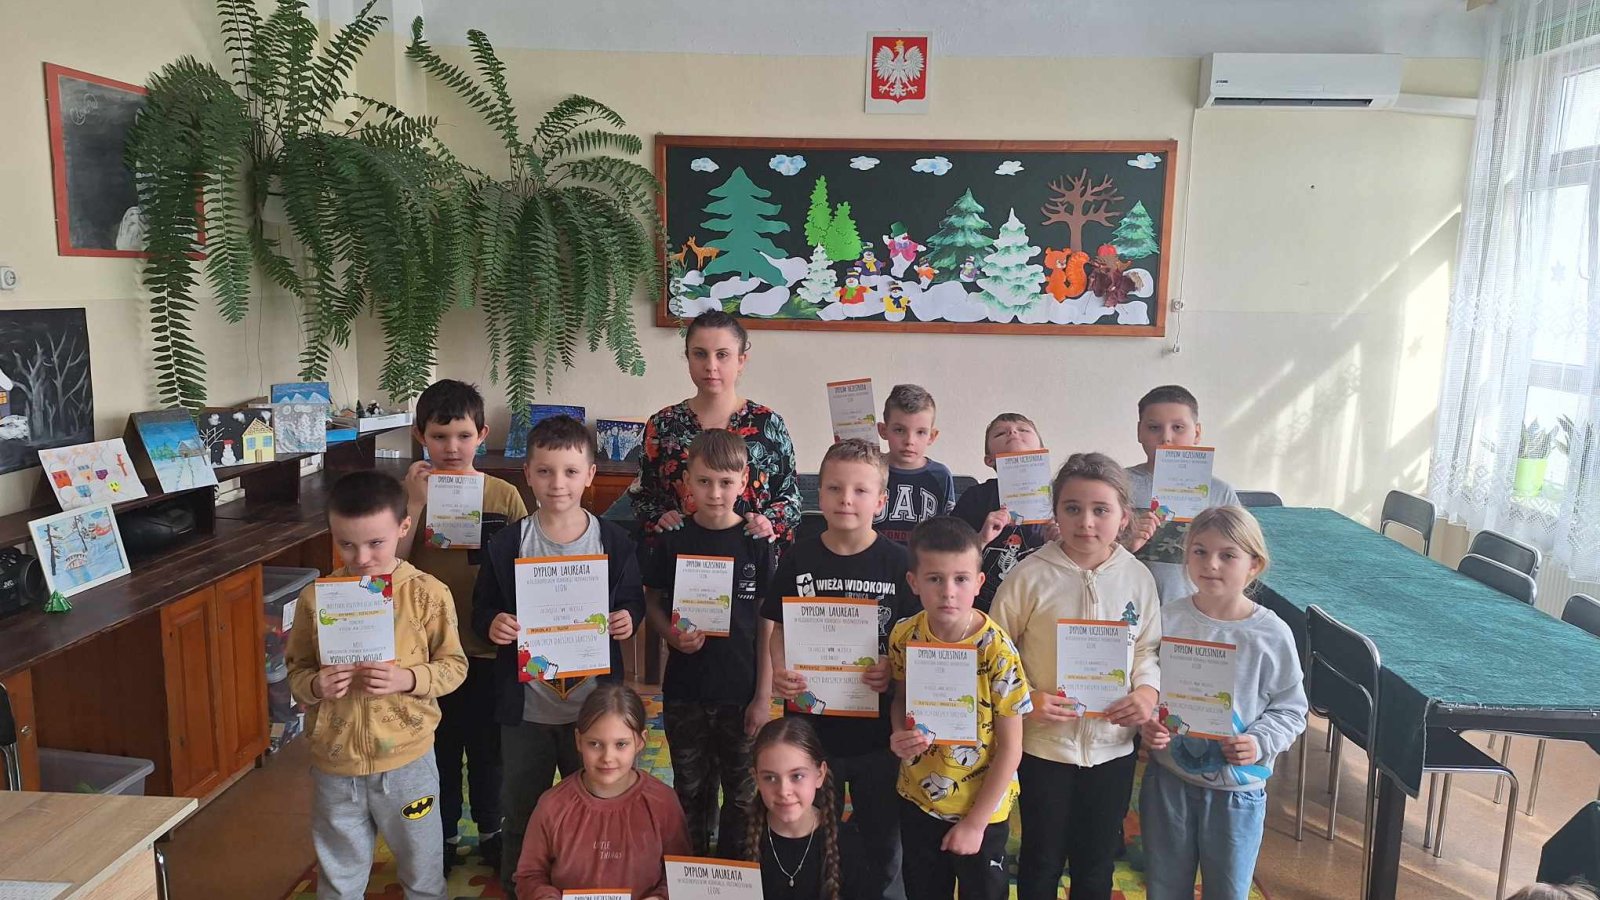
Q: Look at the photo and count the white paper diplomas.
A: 13